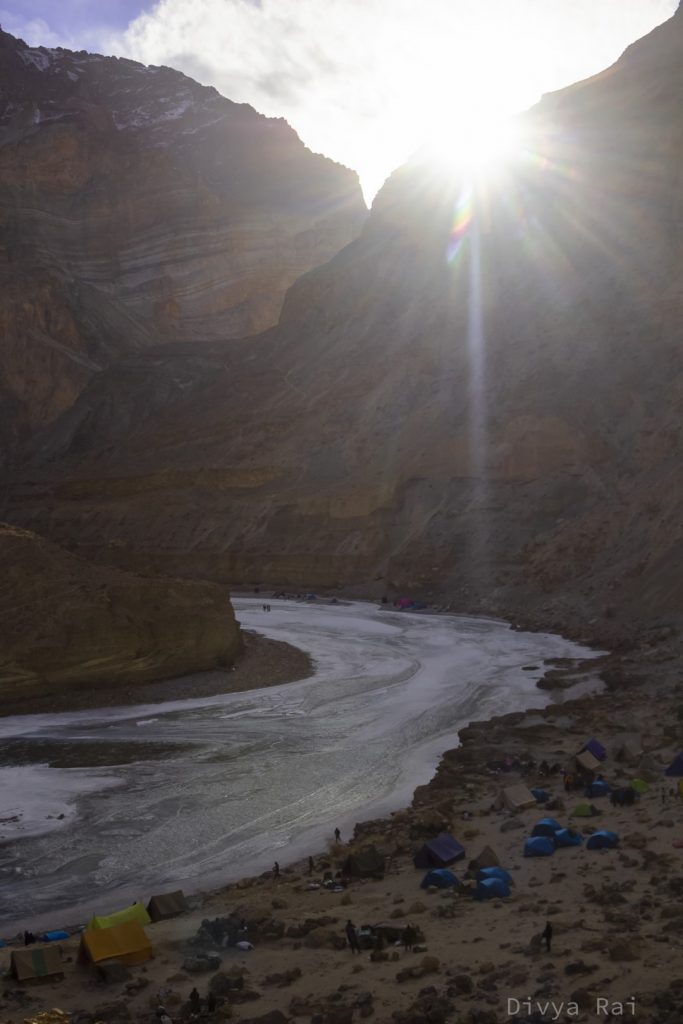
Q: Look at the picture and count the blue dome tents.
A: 9